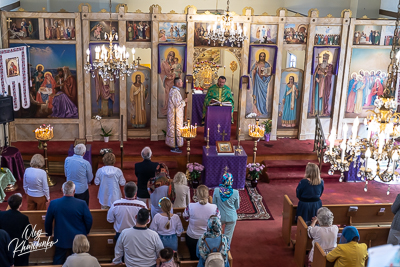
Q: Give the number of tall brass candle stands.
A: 3